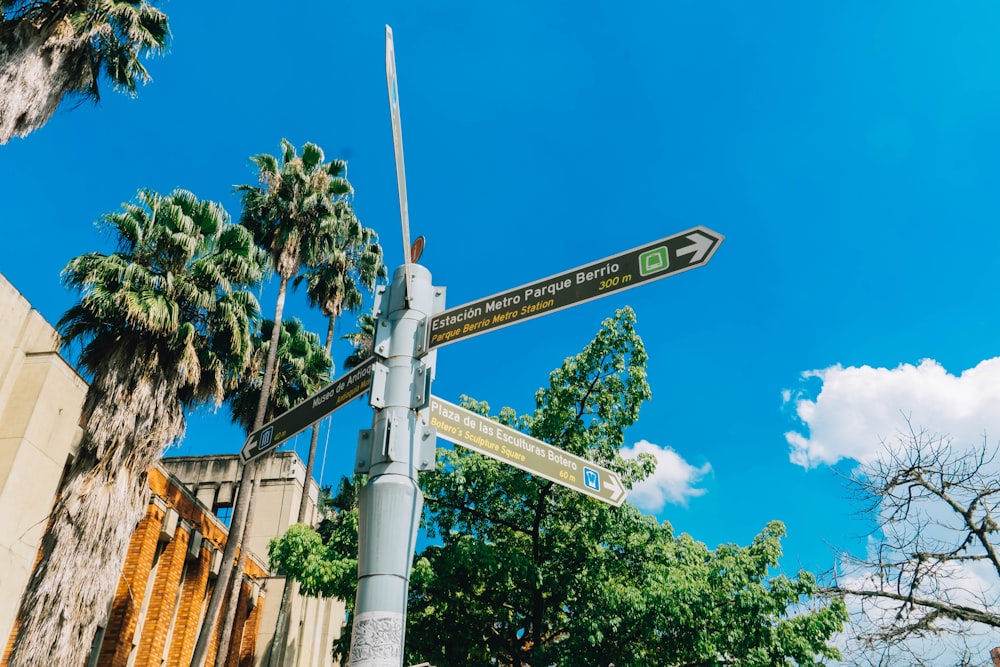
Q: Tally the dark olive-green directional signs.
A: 2